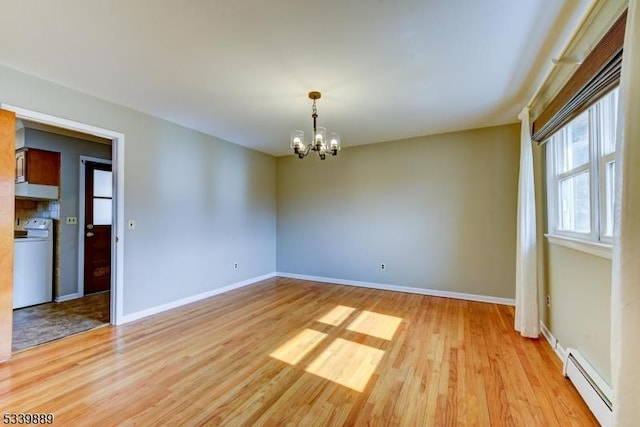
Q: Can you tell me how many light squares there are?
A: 4